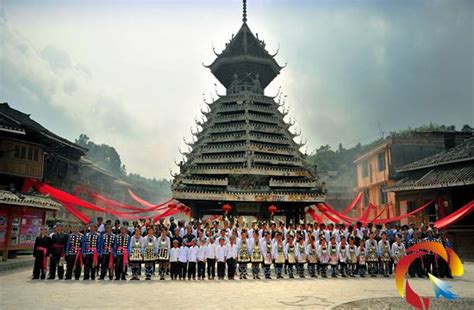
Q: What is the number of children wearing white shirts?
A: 7